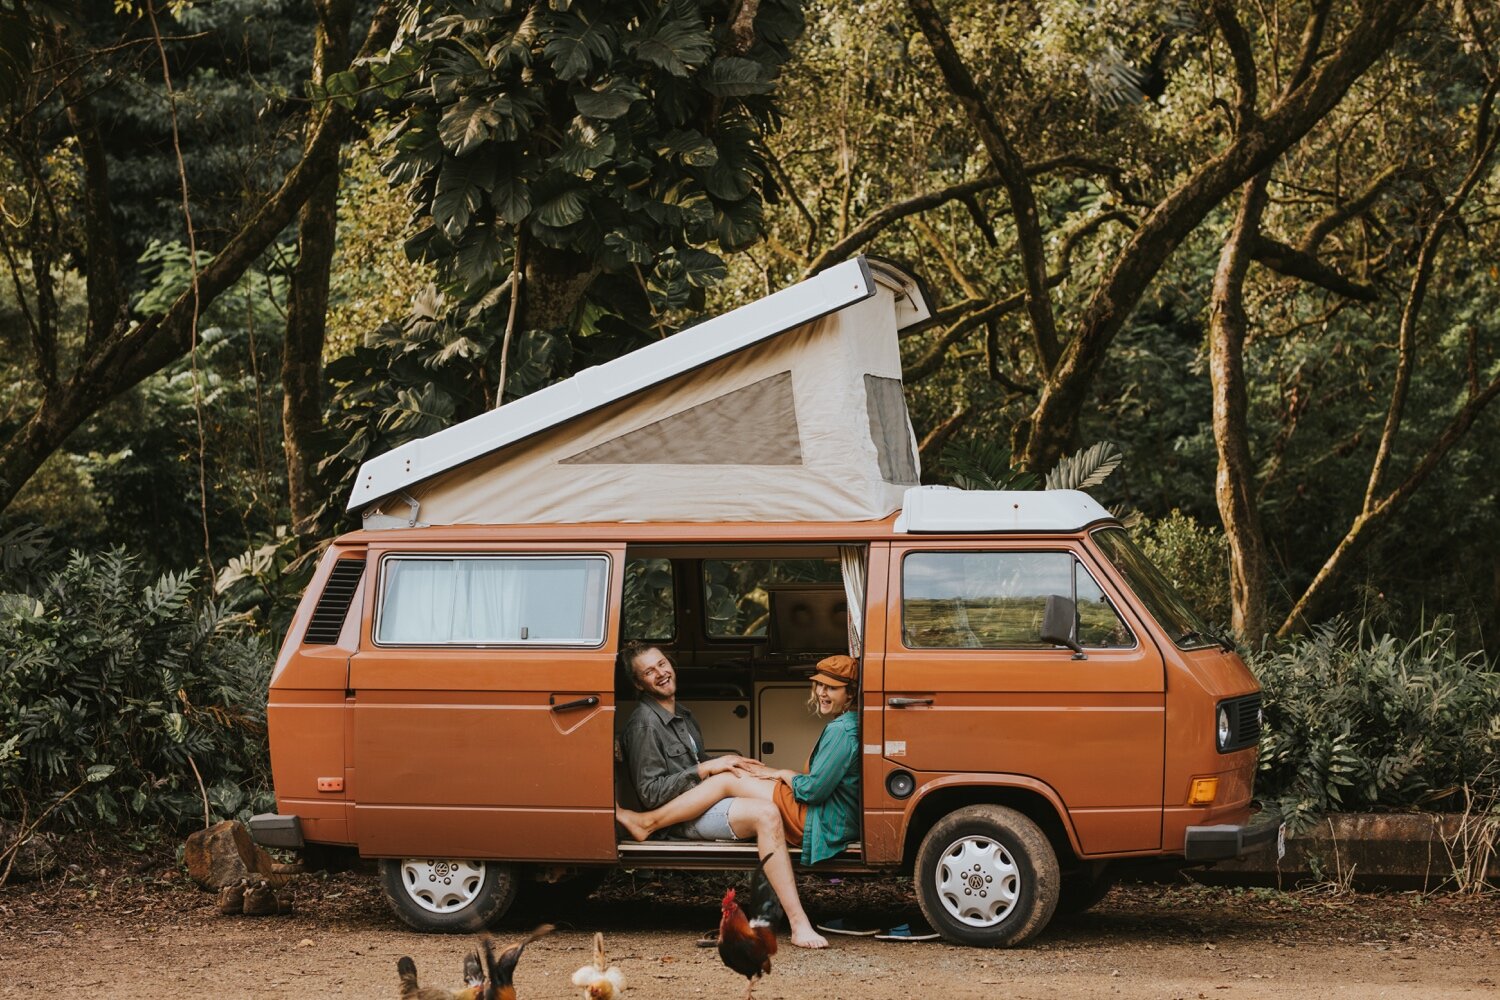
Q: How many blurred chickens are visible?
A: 3